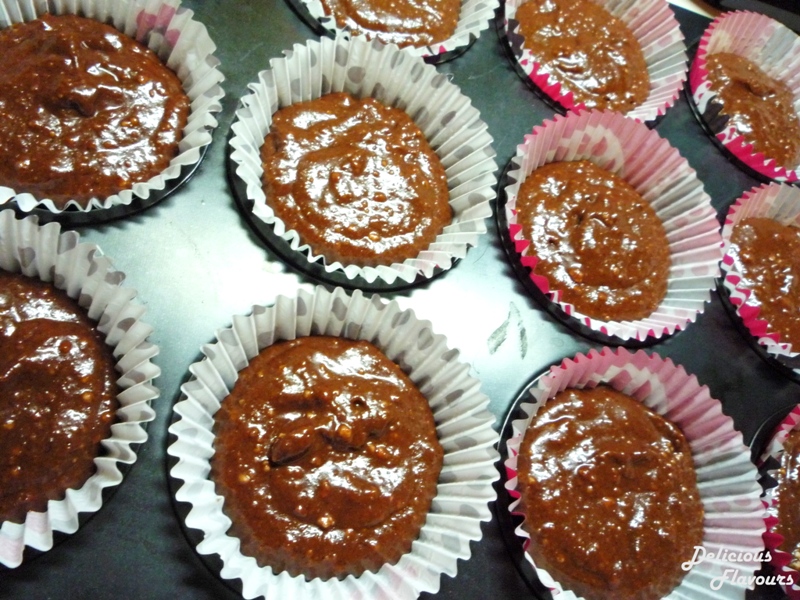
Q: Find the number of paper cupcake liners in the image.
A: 11